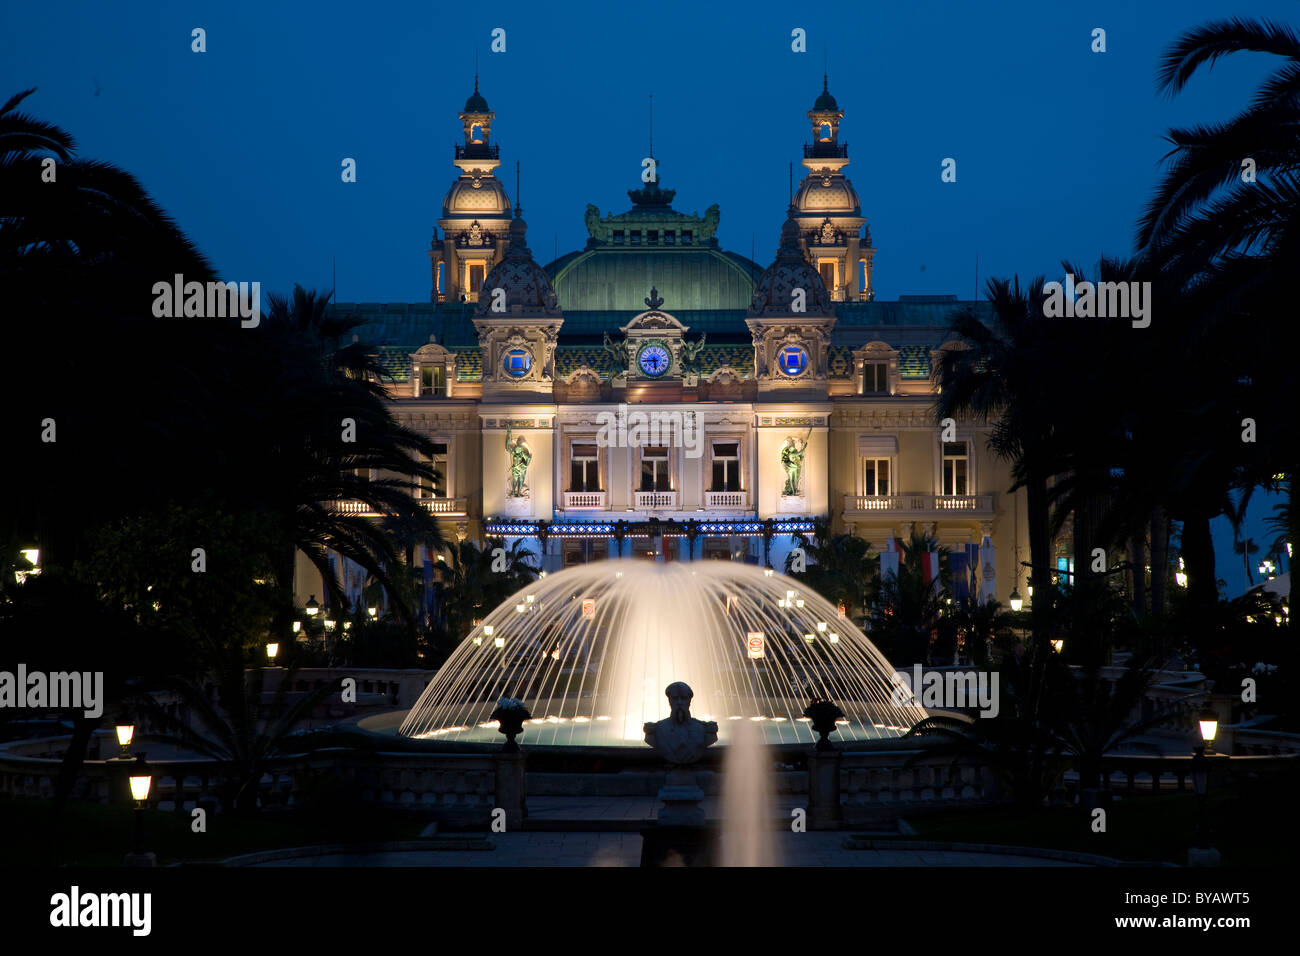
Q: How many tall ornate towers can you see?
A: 2